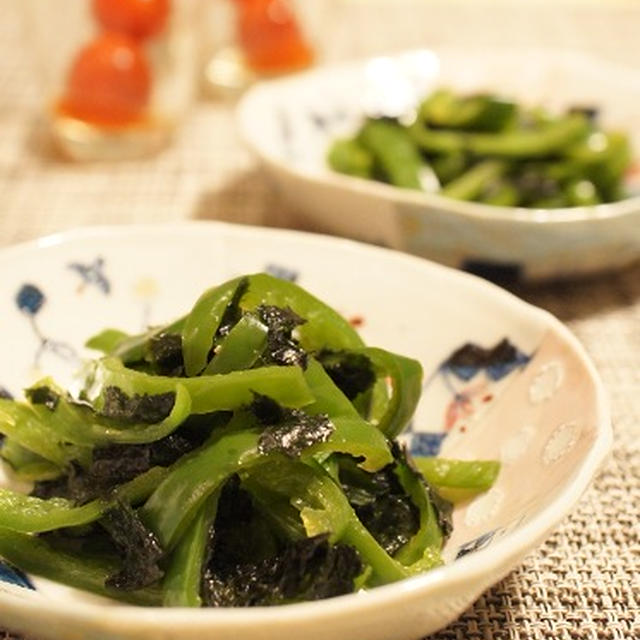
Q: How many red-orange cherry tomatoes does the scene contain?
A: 4